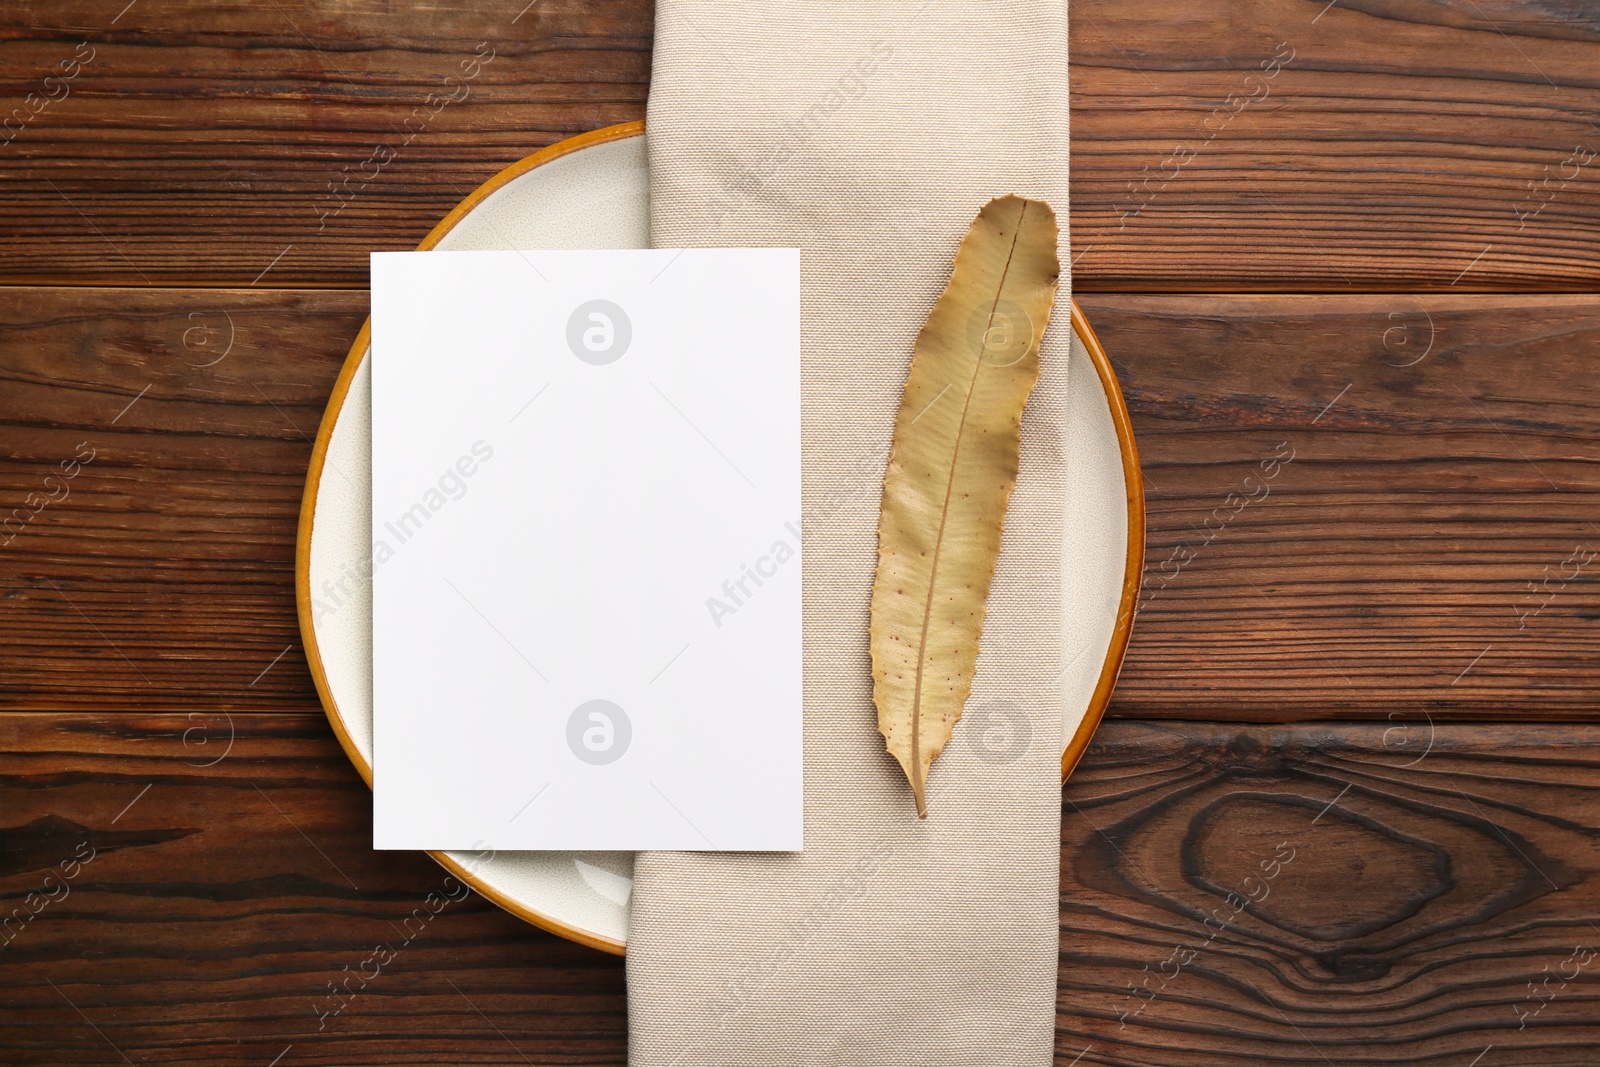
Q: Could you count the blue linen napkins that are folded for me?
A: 0